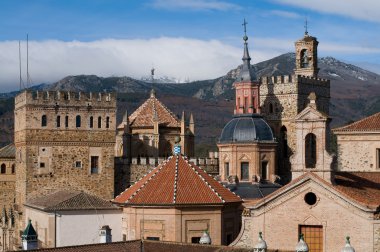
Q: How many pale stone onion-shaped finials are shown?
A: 4